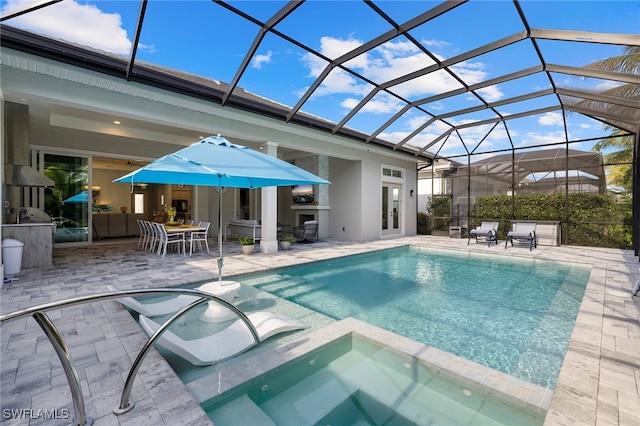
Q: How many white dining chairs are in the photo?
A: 8